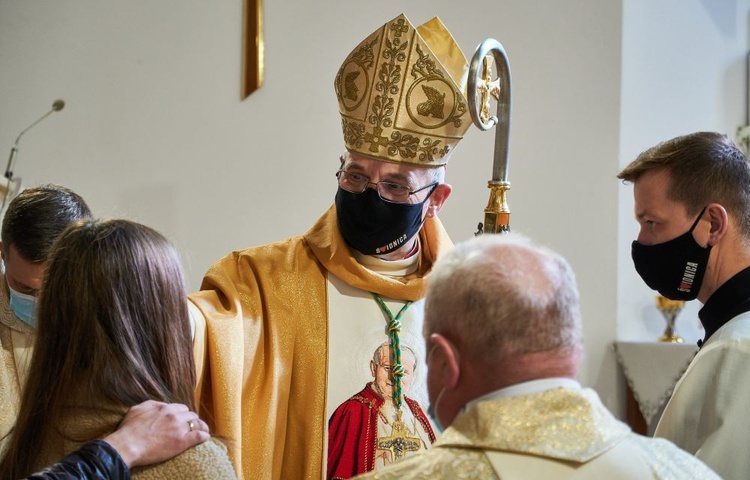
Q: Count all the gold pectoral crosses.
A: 1